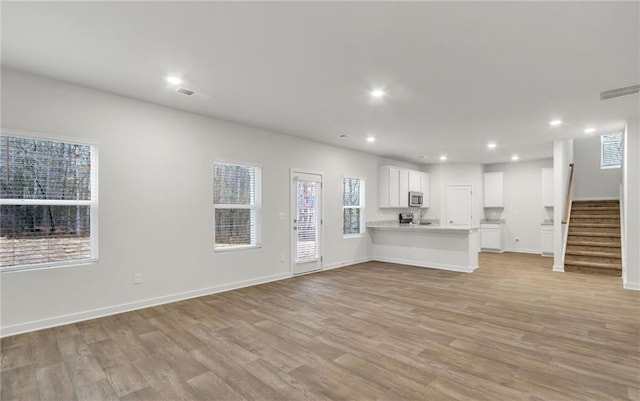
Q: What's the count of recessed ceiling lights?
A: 8